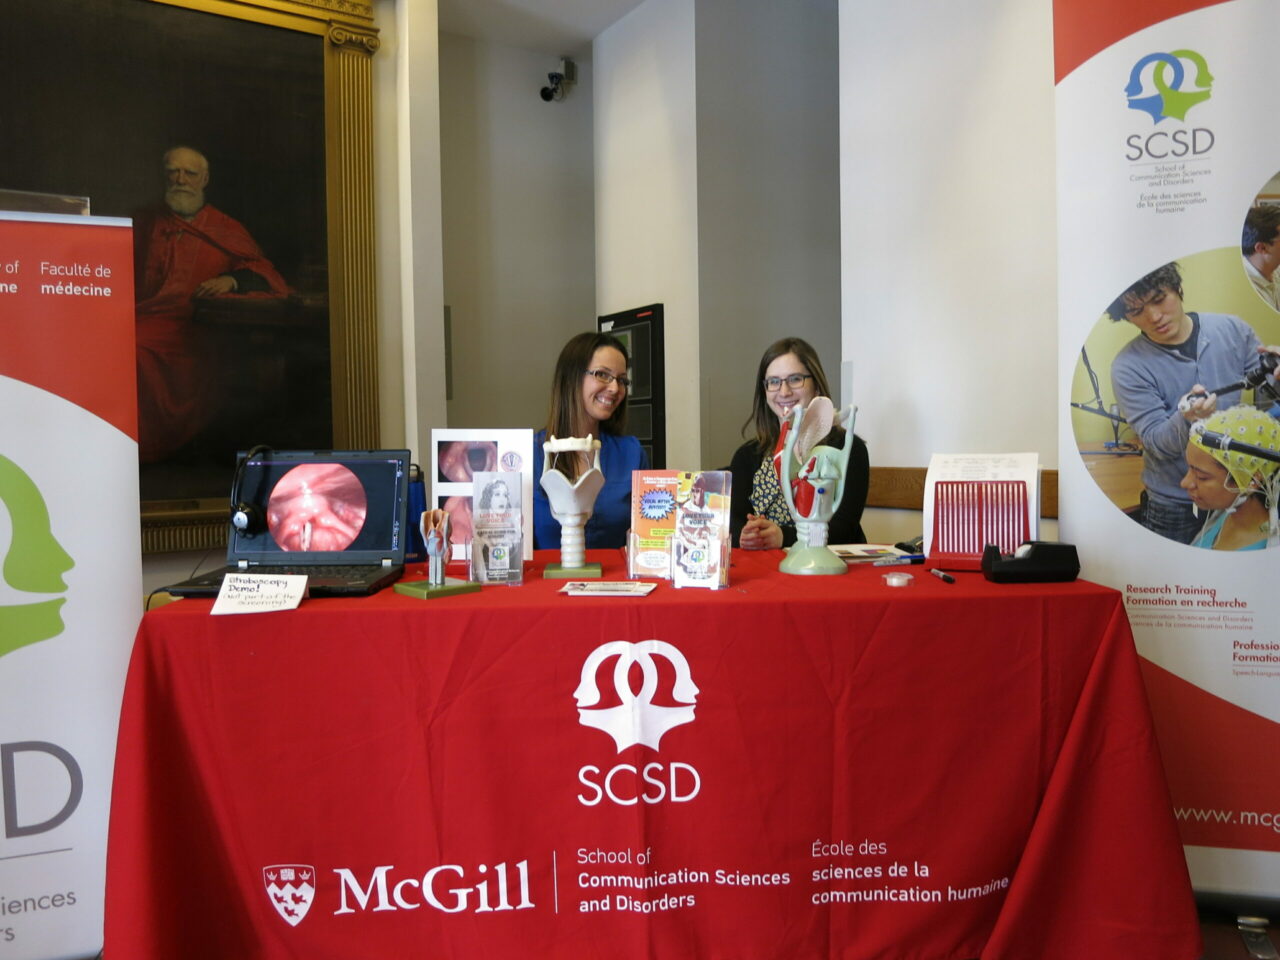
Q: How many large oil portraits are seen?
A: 1